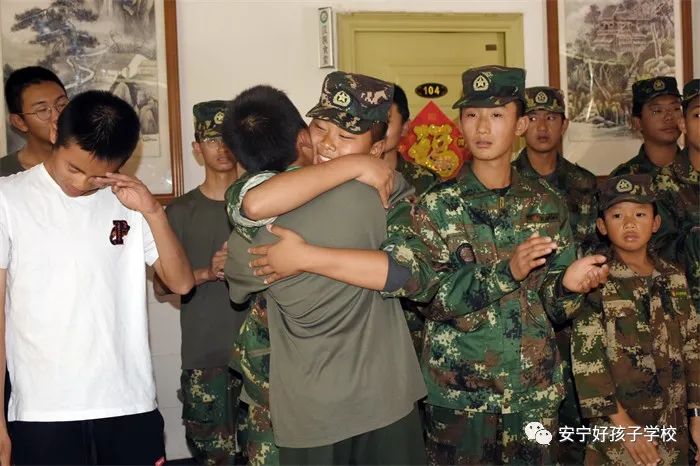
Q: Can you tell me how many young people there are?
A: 11